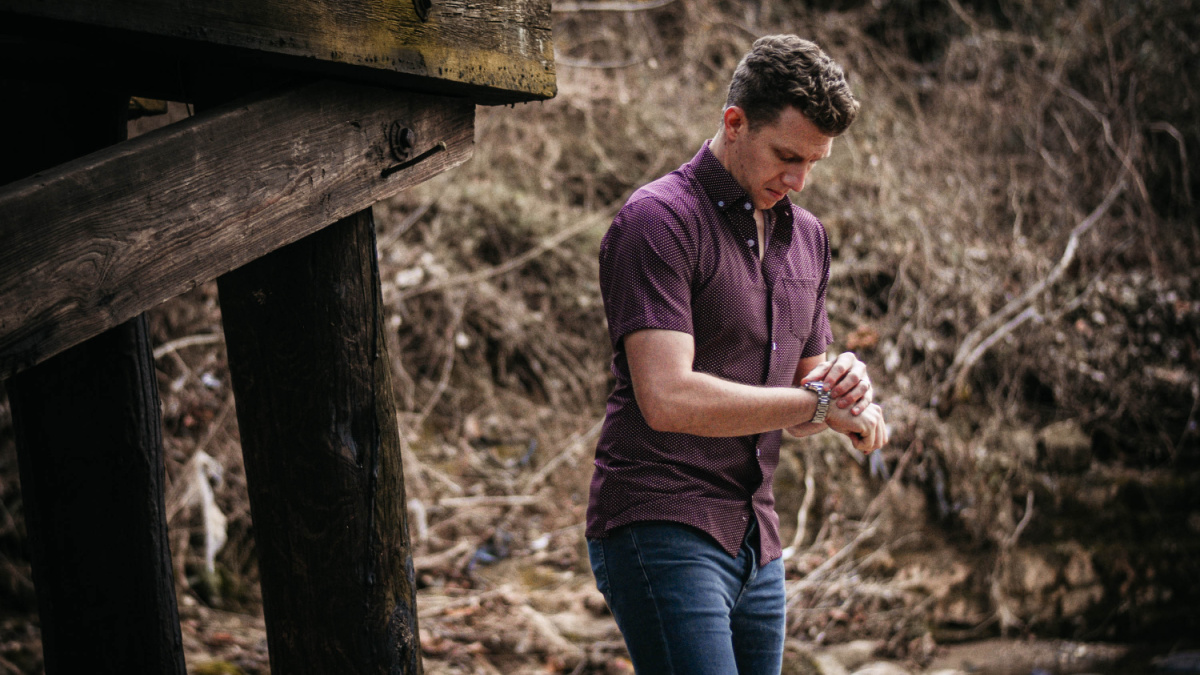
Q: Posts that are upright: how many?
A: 2